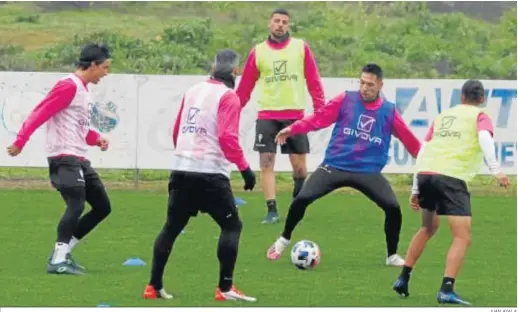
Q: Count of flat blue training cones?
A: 3